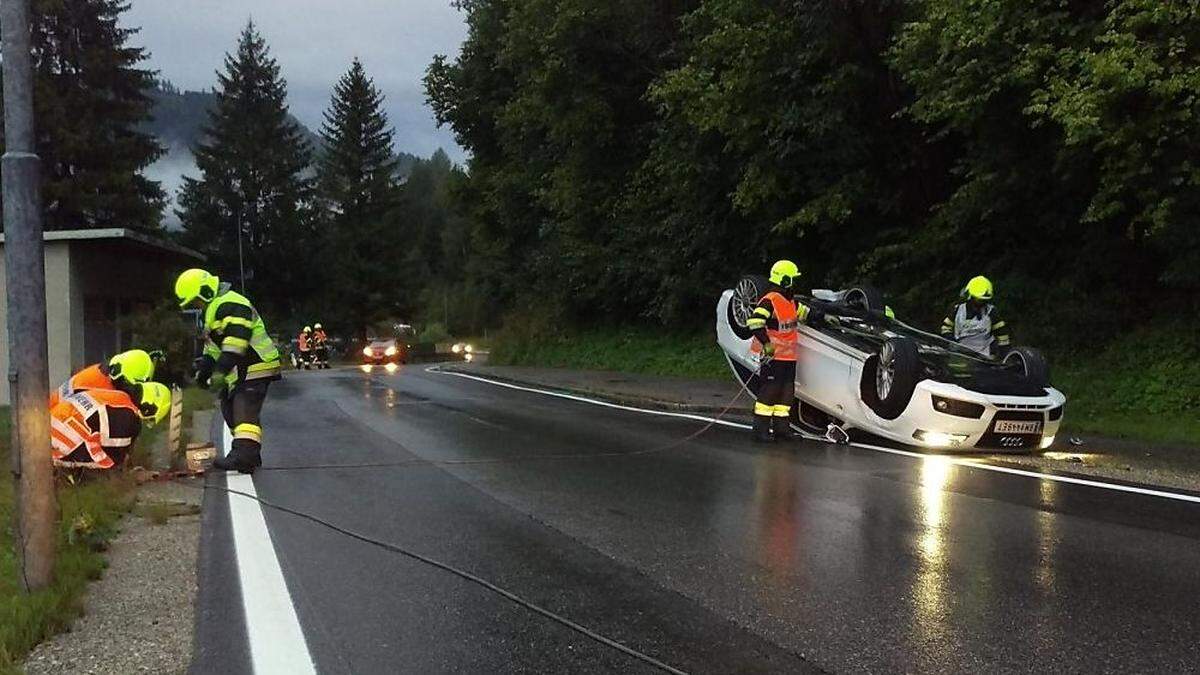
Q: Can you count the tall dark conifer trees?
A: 3